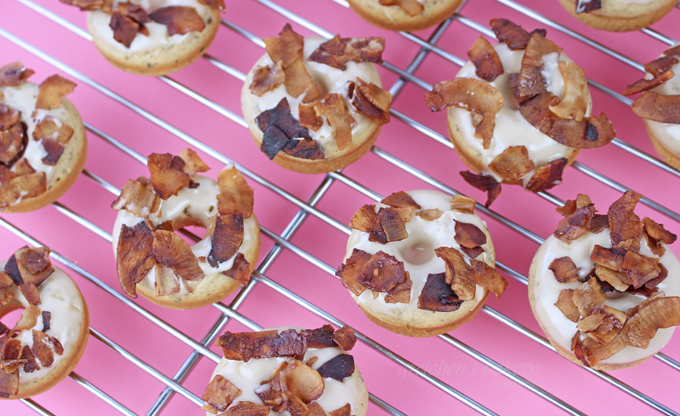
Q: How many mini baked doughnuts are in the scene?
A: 12